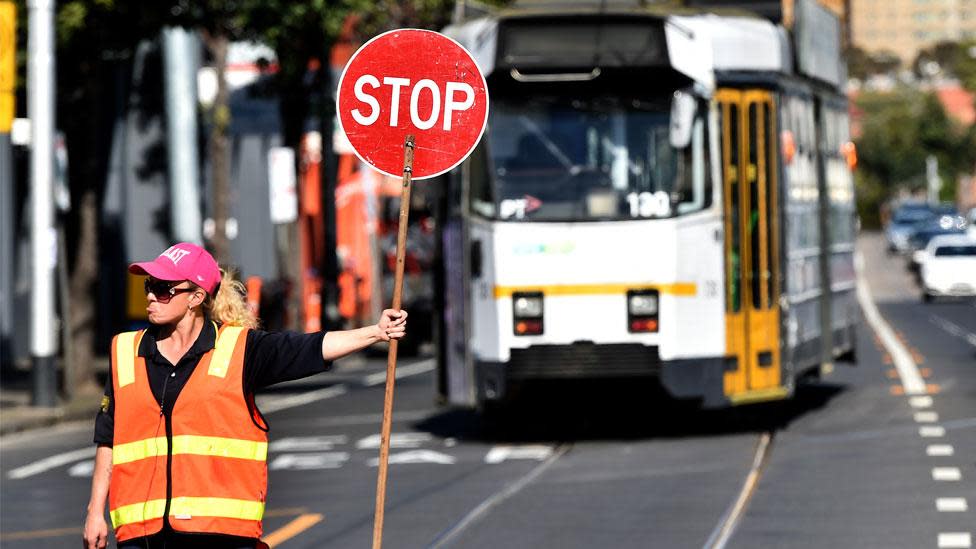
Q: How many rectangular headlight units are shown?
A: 2